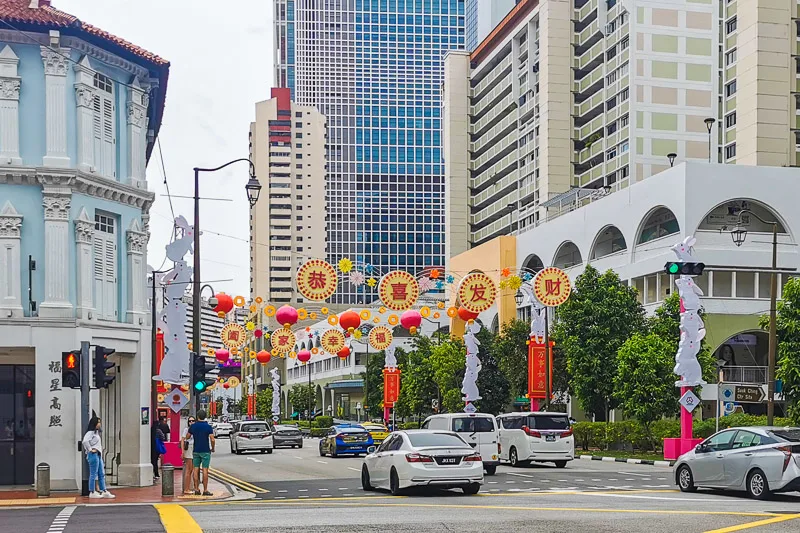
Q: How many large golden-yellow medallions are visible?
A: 8